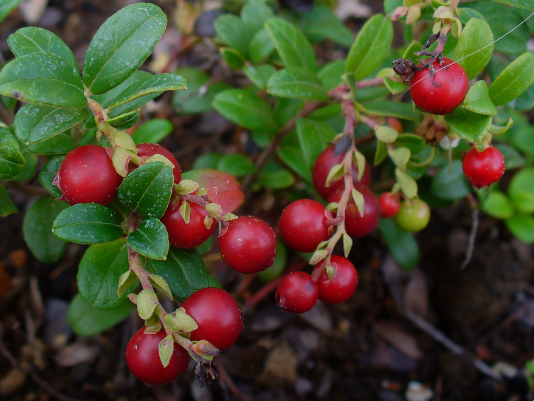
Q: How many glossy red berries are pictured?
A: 14